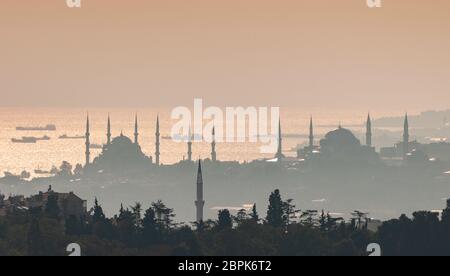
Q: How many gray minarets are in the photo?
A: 11